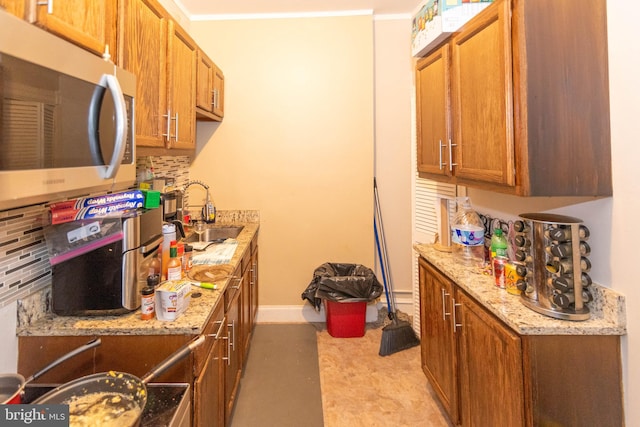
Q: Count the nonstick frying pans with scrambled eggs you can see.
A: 1